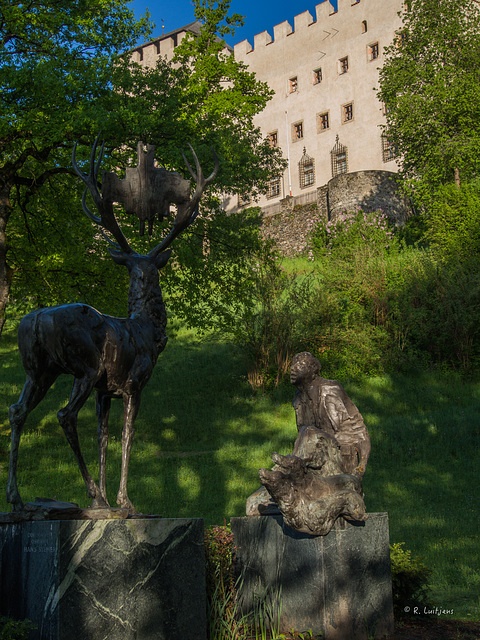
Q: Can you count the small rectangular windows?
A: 8